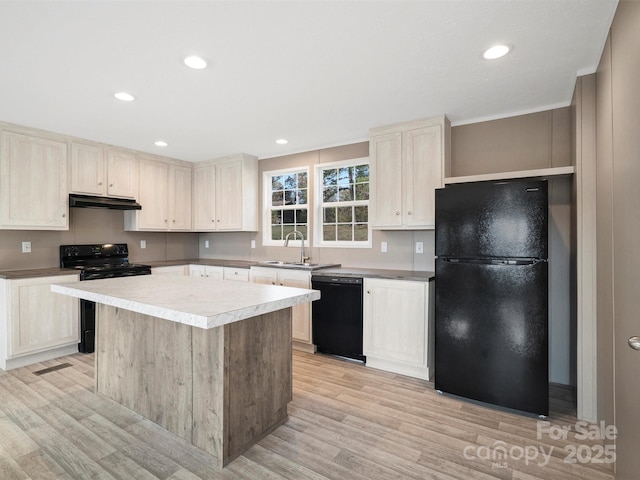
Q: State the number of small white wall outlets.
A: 6